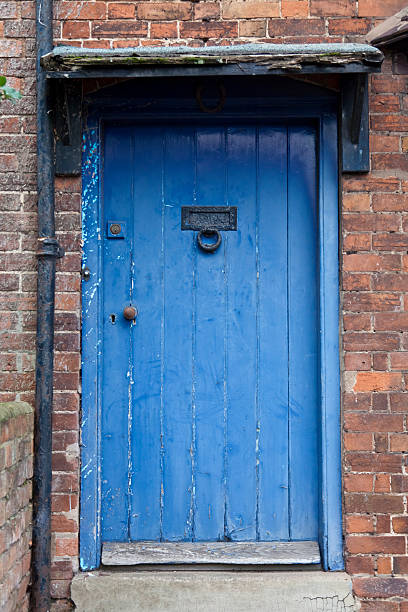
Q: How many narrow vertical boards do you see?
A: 7